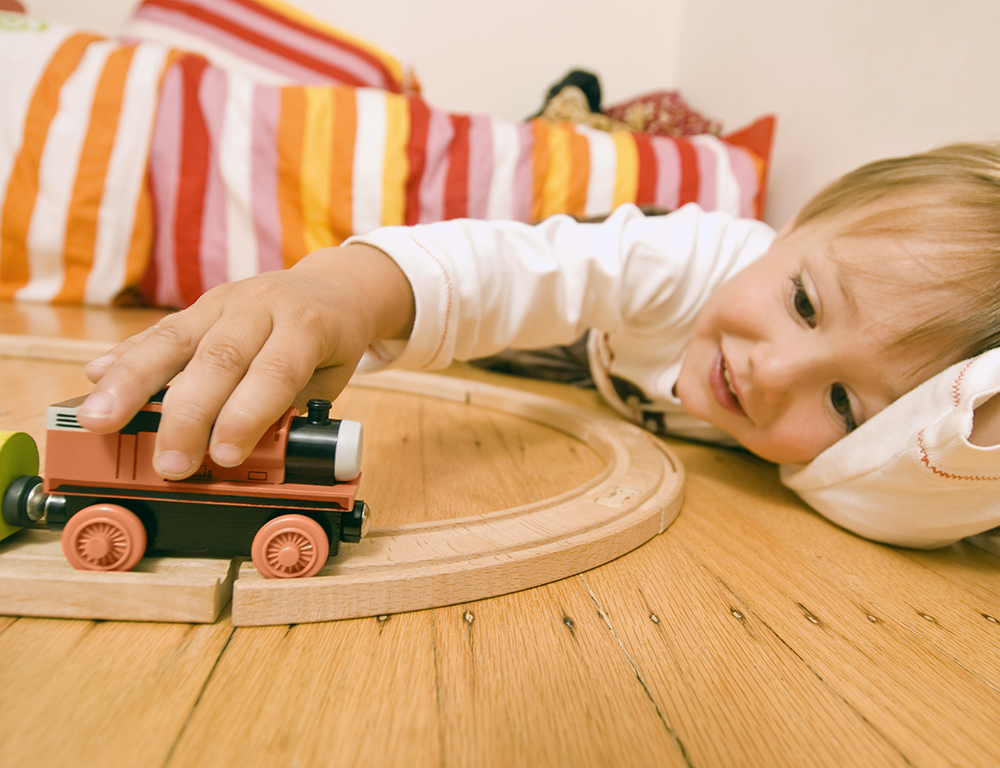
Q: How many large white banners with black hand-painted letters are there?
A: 0